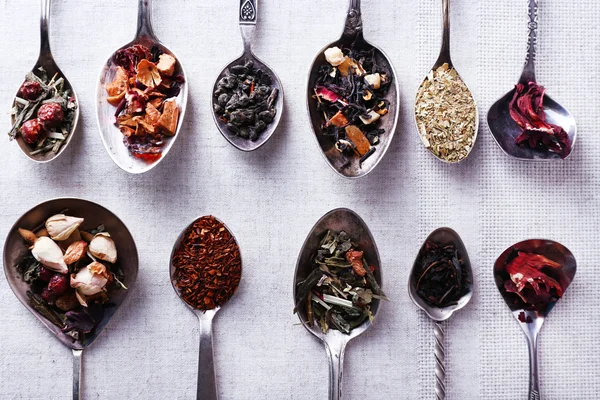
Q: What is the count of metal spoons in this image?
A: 11